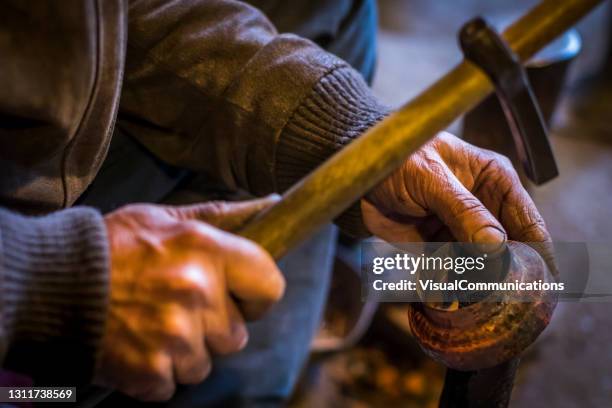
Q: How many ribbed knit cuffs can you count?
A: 2